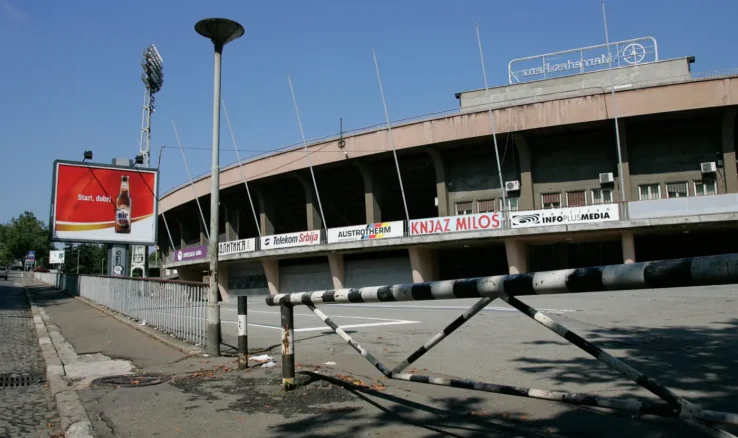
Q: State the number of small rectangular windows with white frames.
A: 9